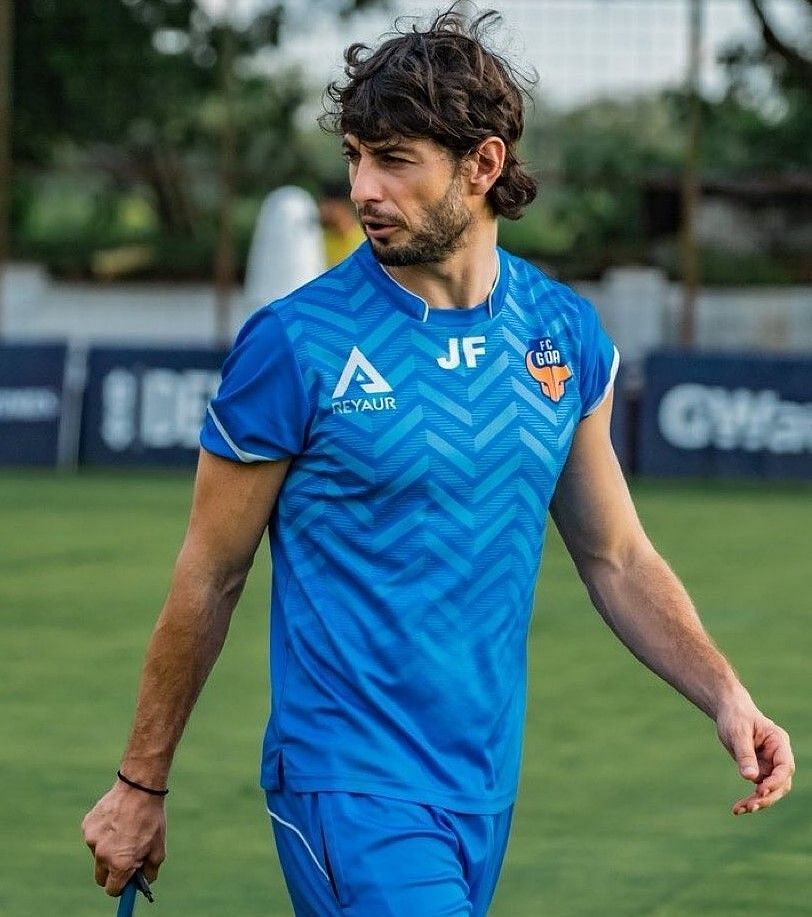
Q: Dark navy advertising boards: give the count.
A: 3